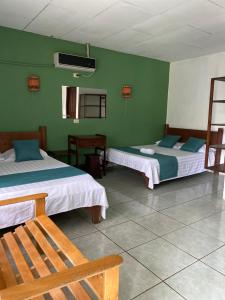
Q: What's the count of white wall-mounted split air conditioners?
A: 1